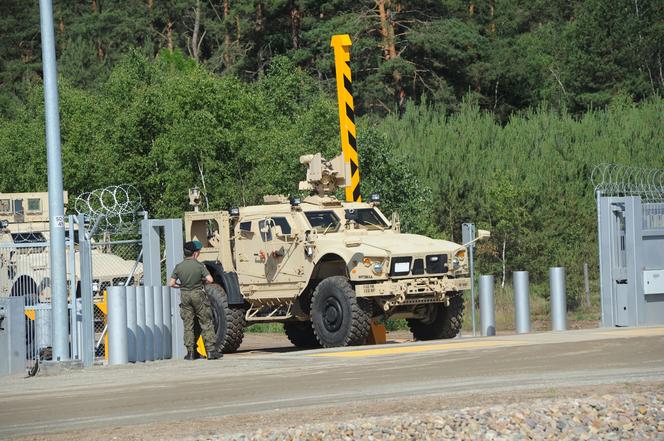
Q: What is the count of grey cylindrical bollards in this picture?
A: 9